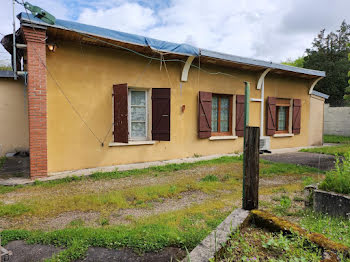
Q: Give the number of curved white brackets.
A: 3